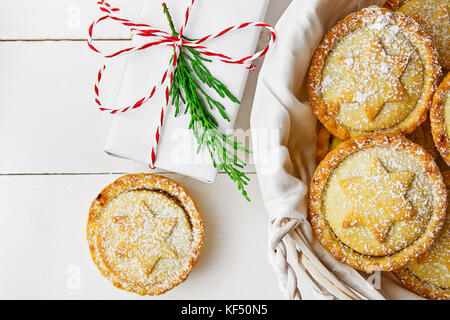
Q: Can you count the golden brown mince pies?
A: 7